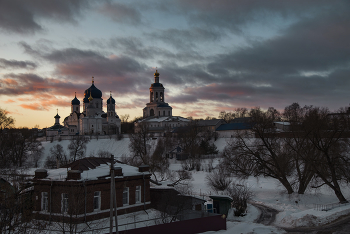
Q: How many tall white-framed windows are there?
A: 5